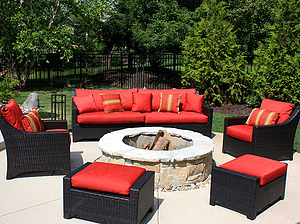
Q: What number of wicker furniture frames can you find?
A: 5